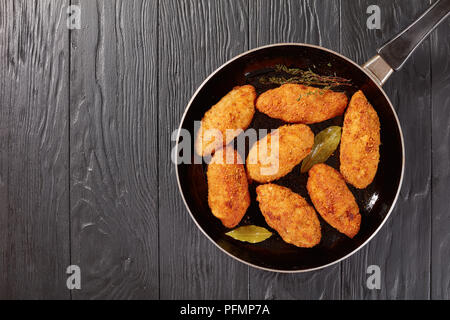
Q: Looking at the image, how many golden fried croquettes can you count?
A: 7